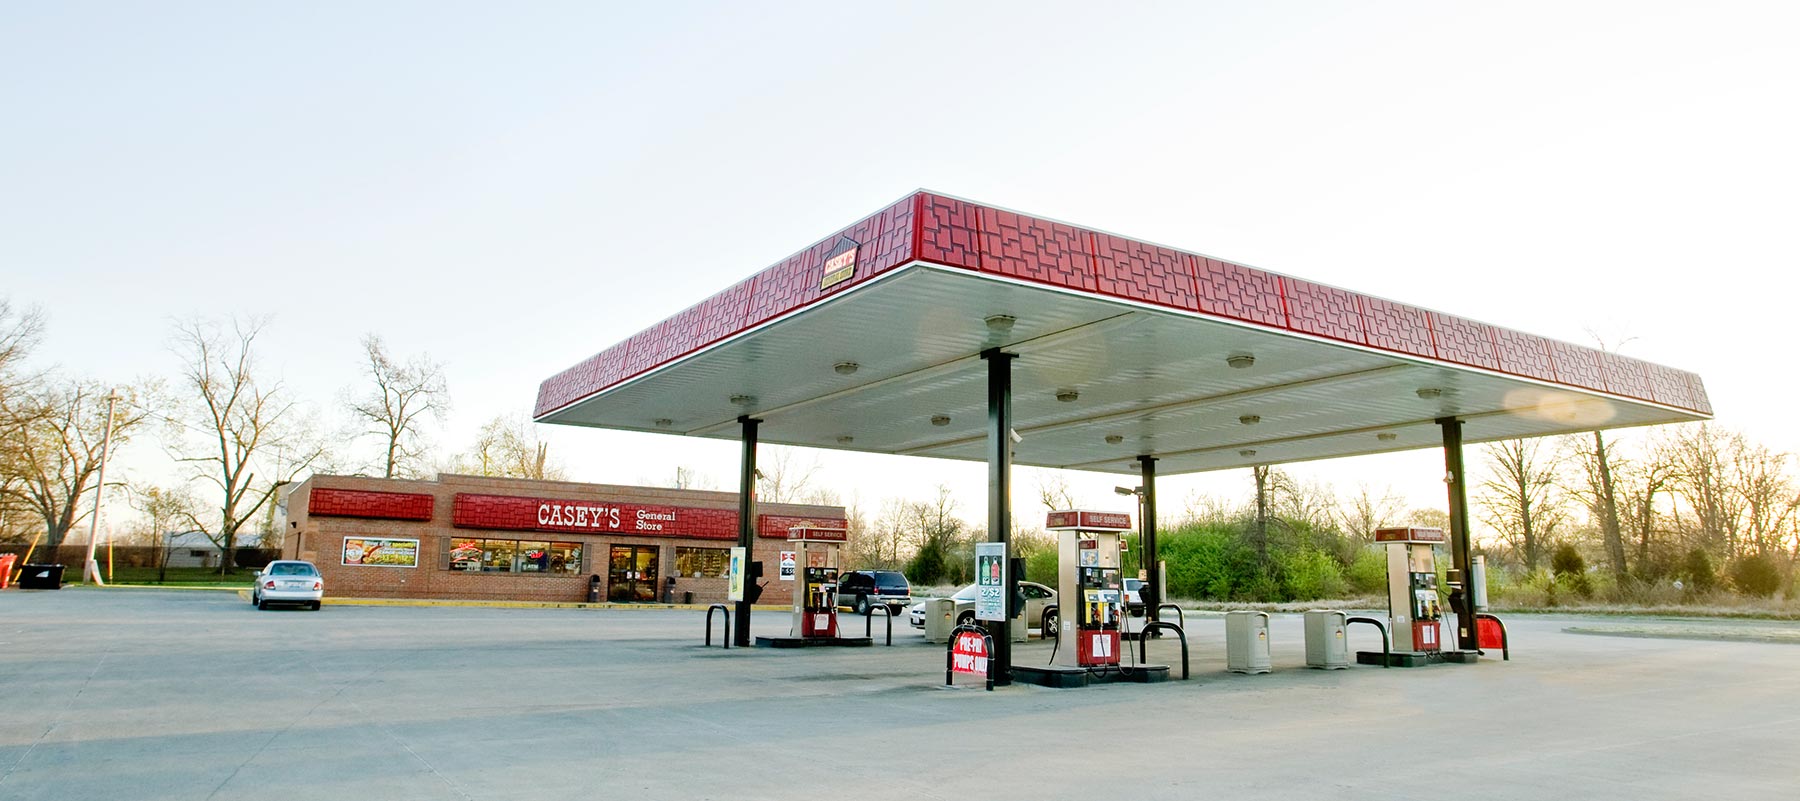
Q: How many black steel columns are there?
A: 4